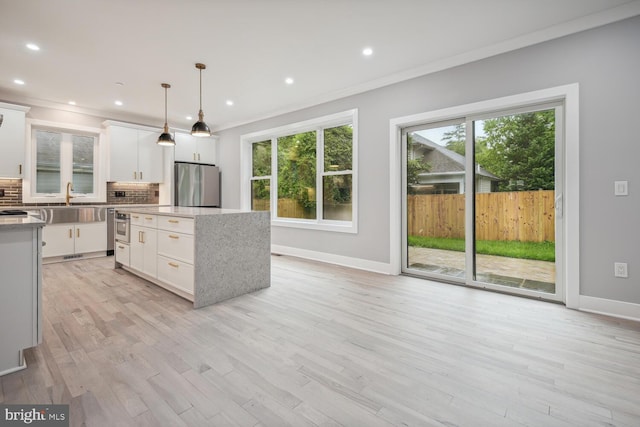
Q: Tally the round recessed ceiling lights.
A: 8